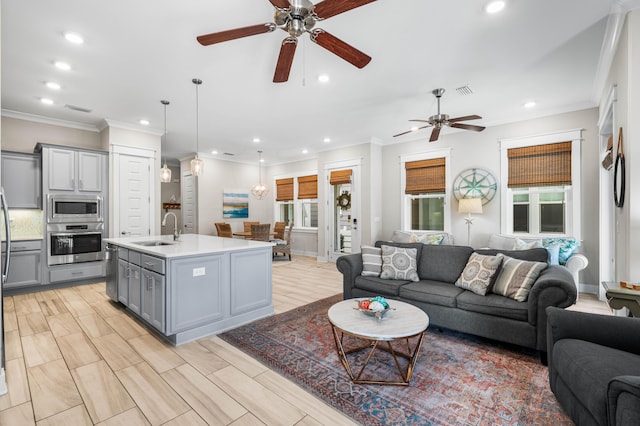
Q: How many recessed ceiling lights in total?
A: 14